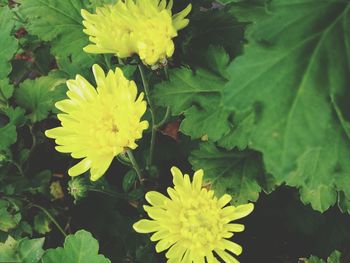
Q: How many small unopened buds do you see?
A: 1